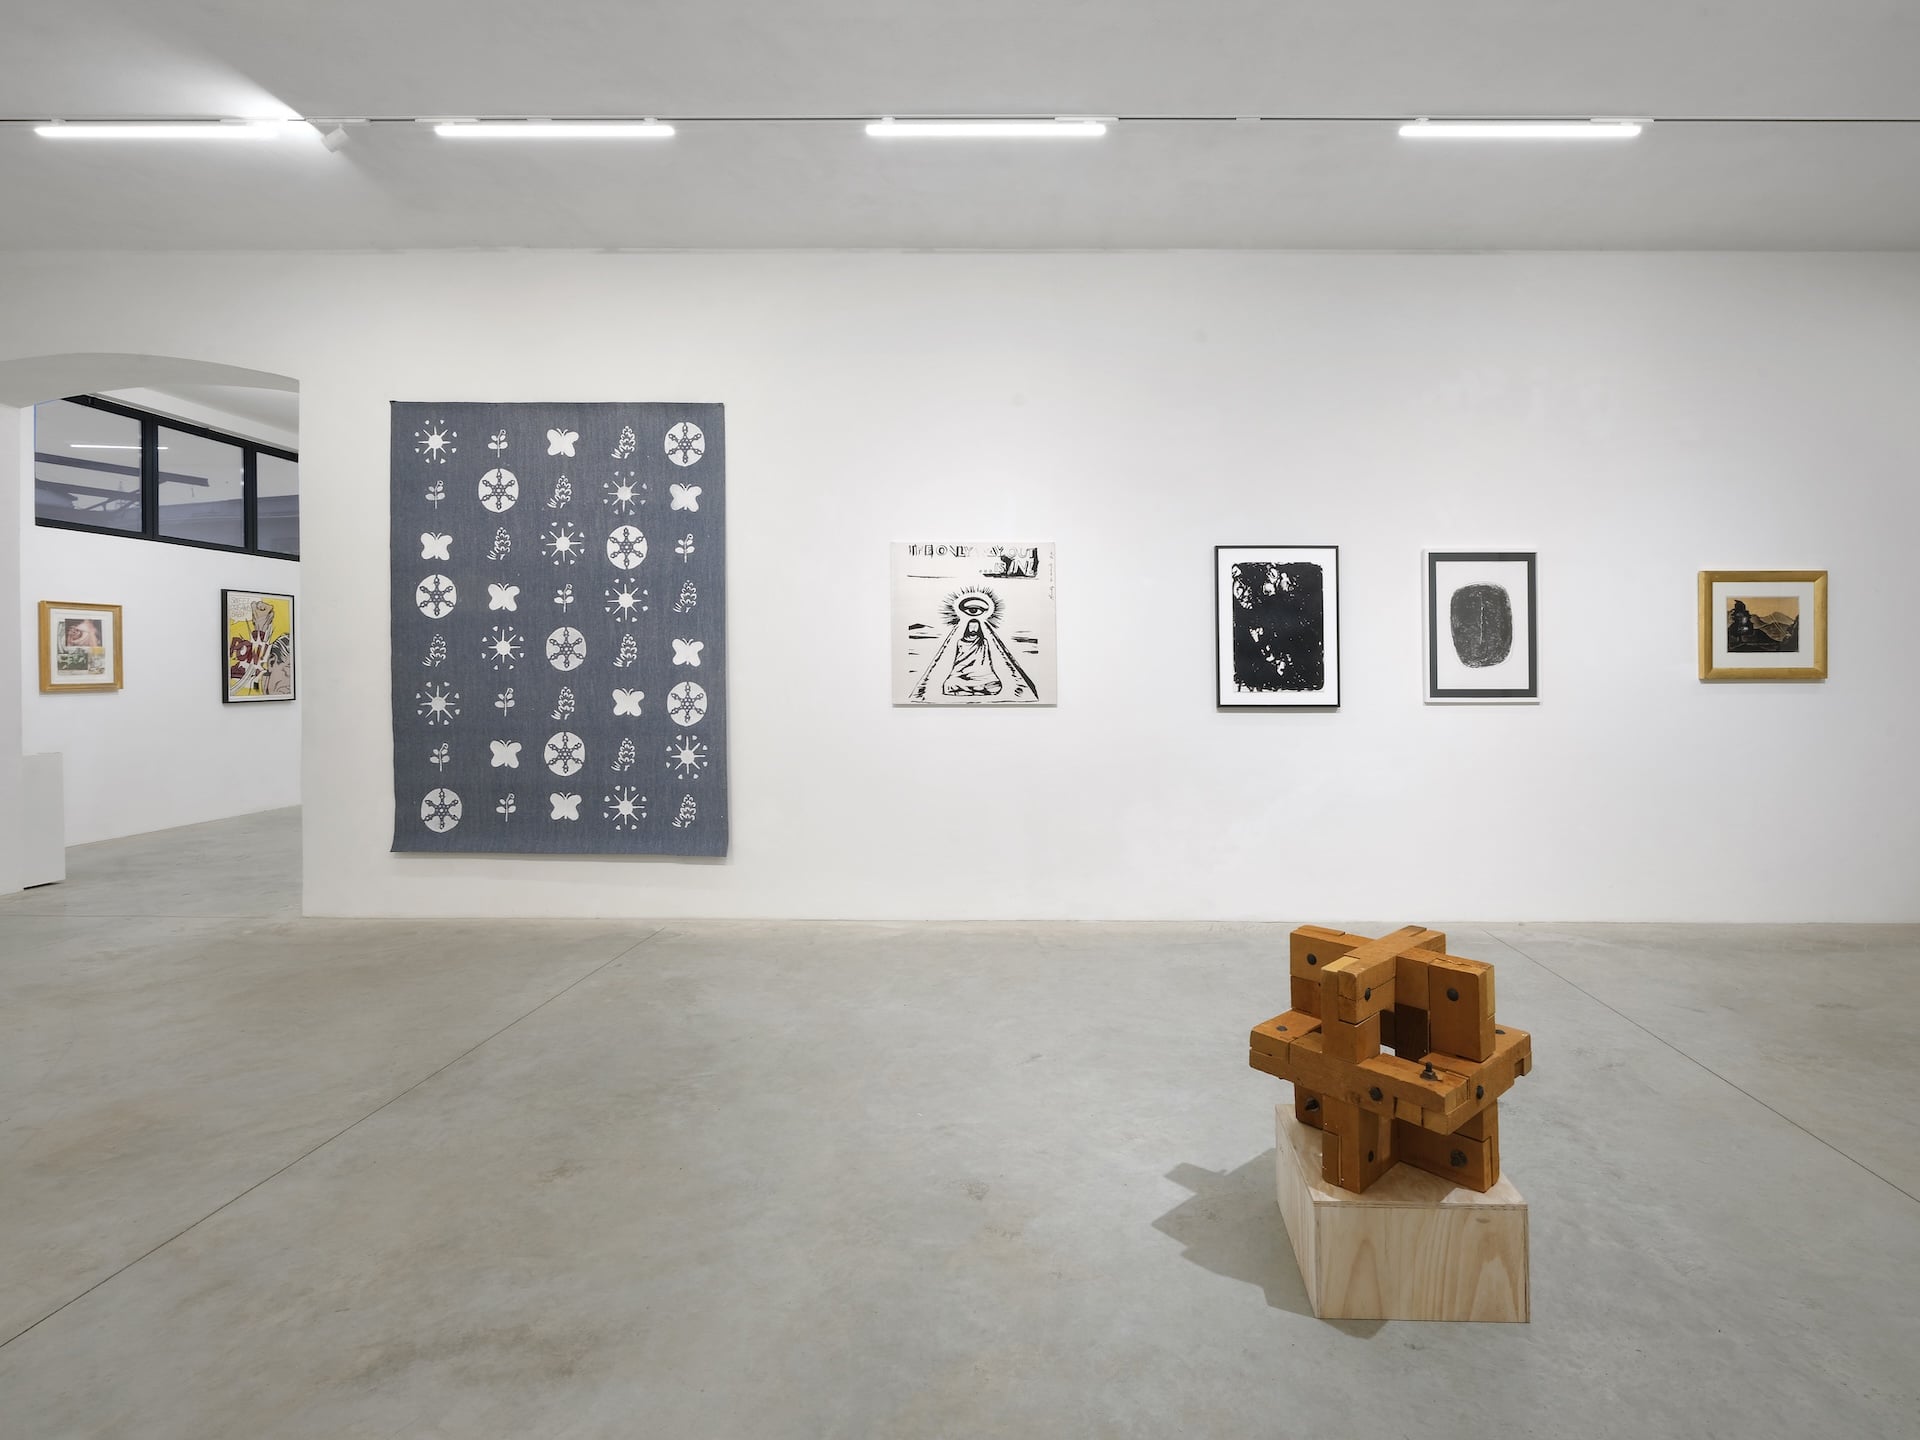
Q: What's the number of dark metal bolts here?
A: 11